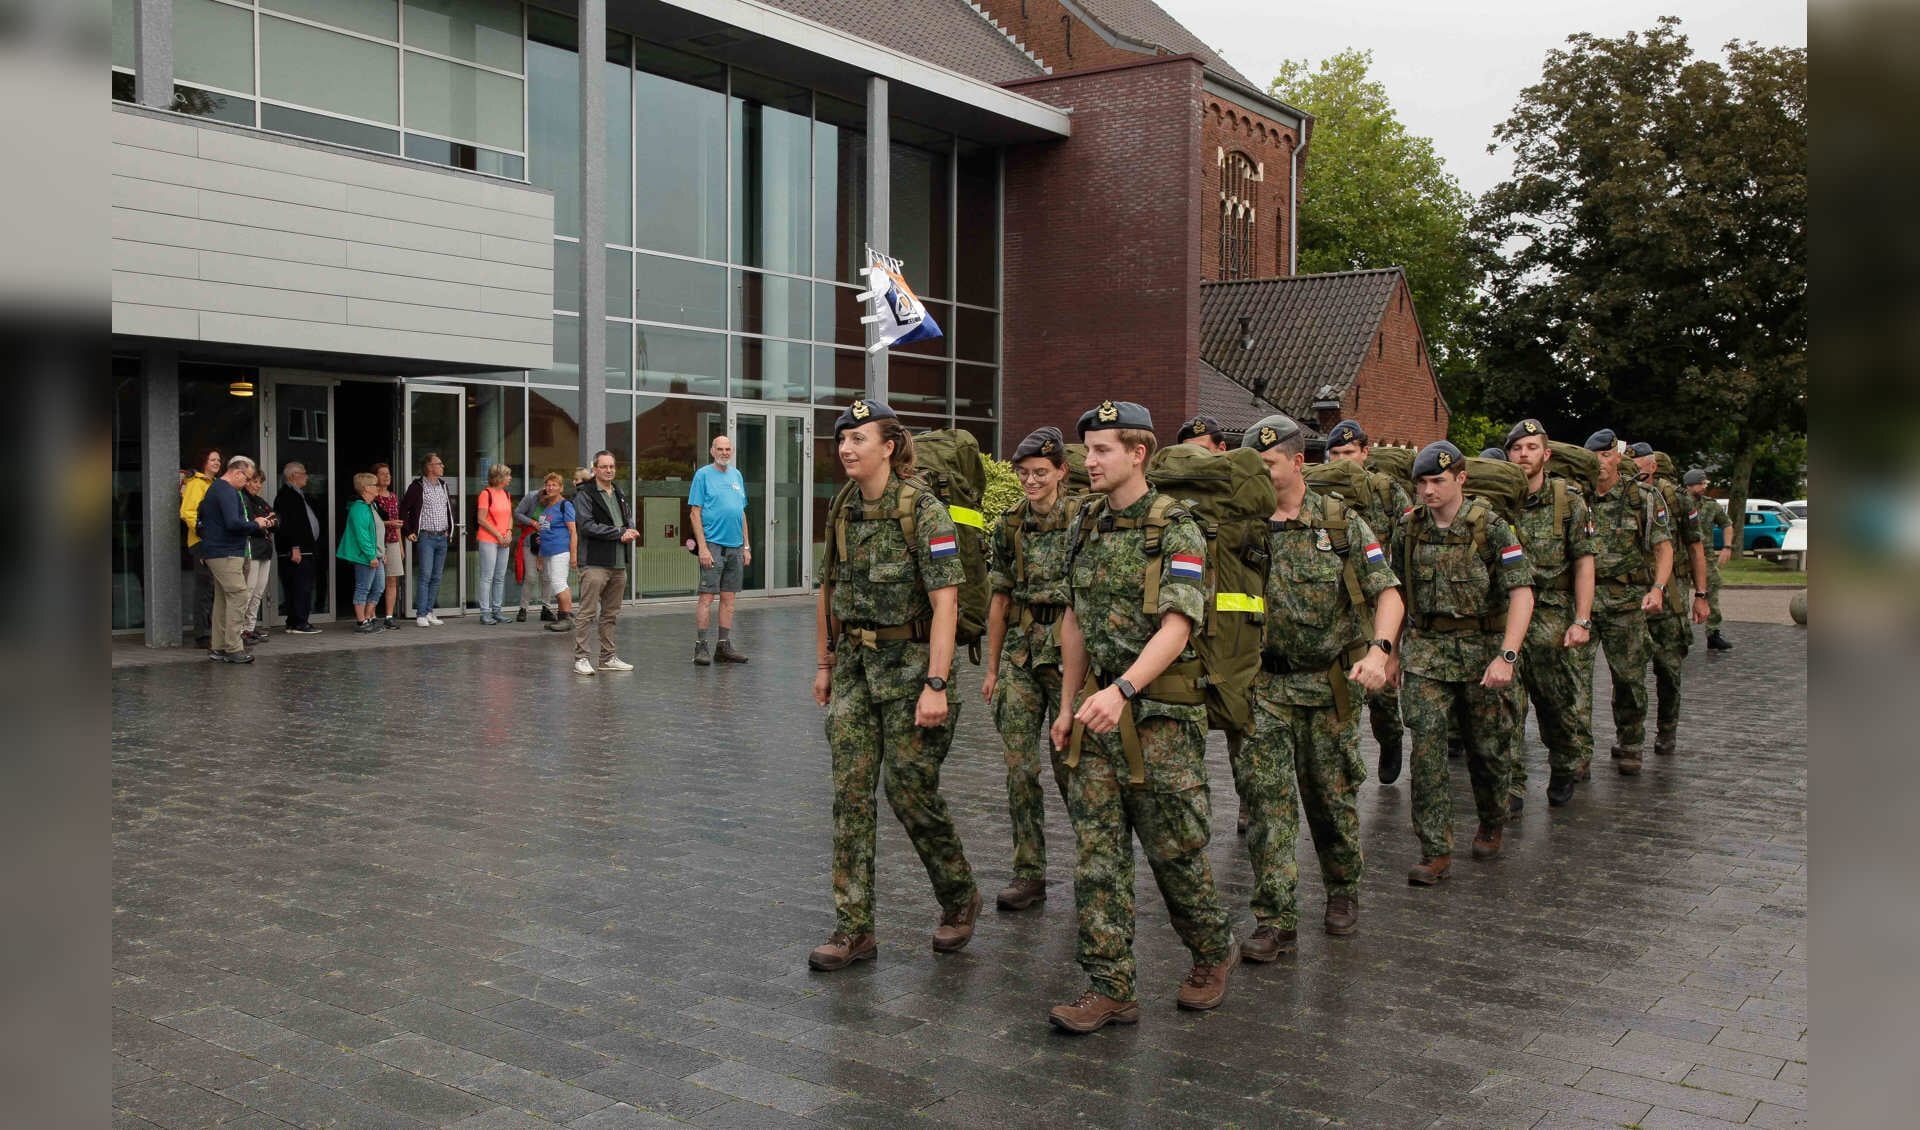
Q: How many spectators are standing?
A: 13